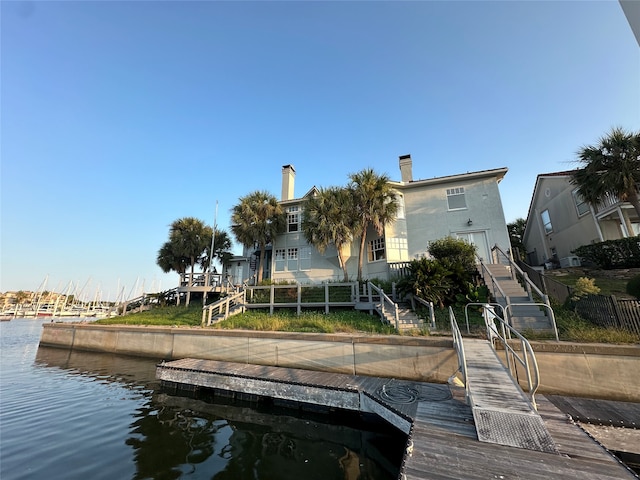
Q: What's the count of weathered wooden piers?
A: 1